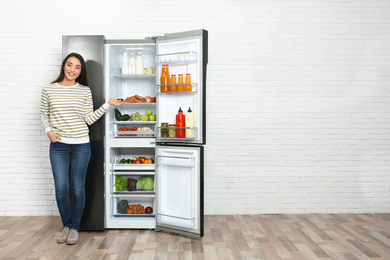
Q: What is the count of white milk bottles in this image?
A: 3